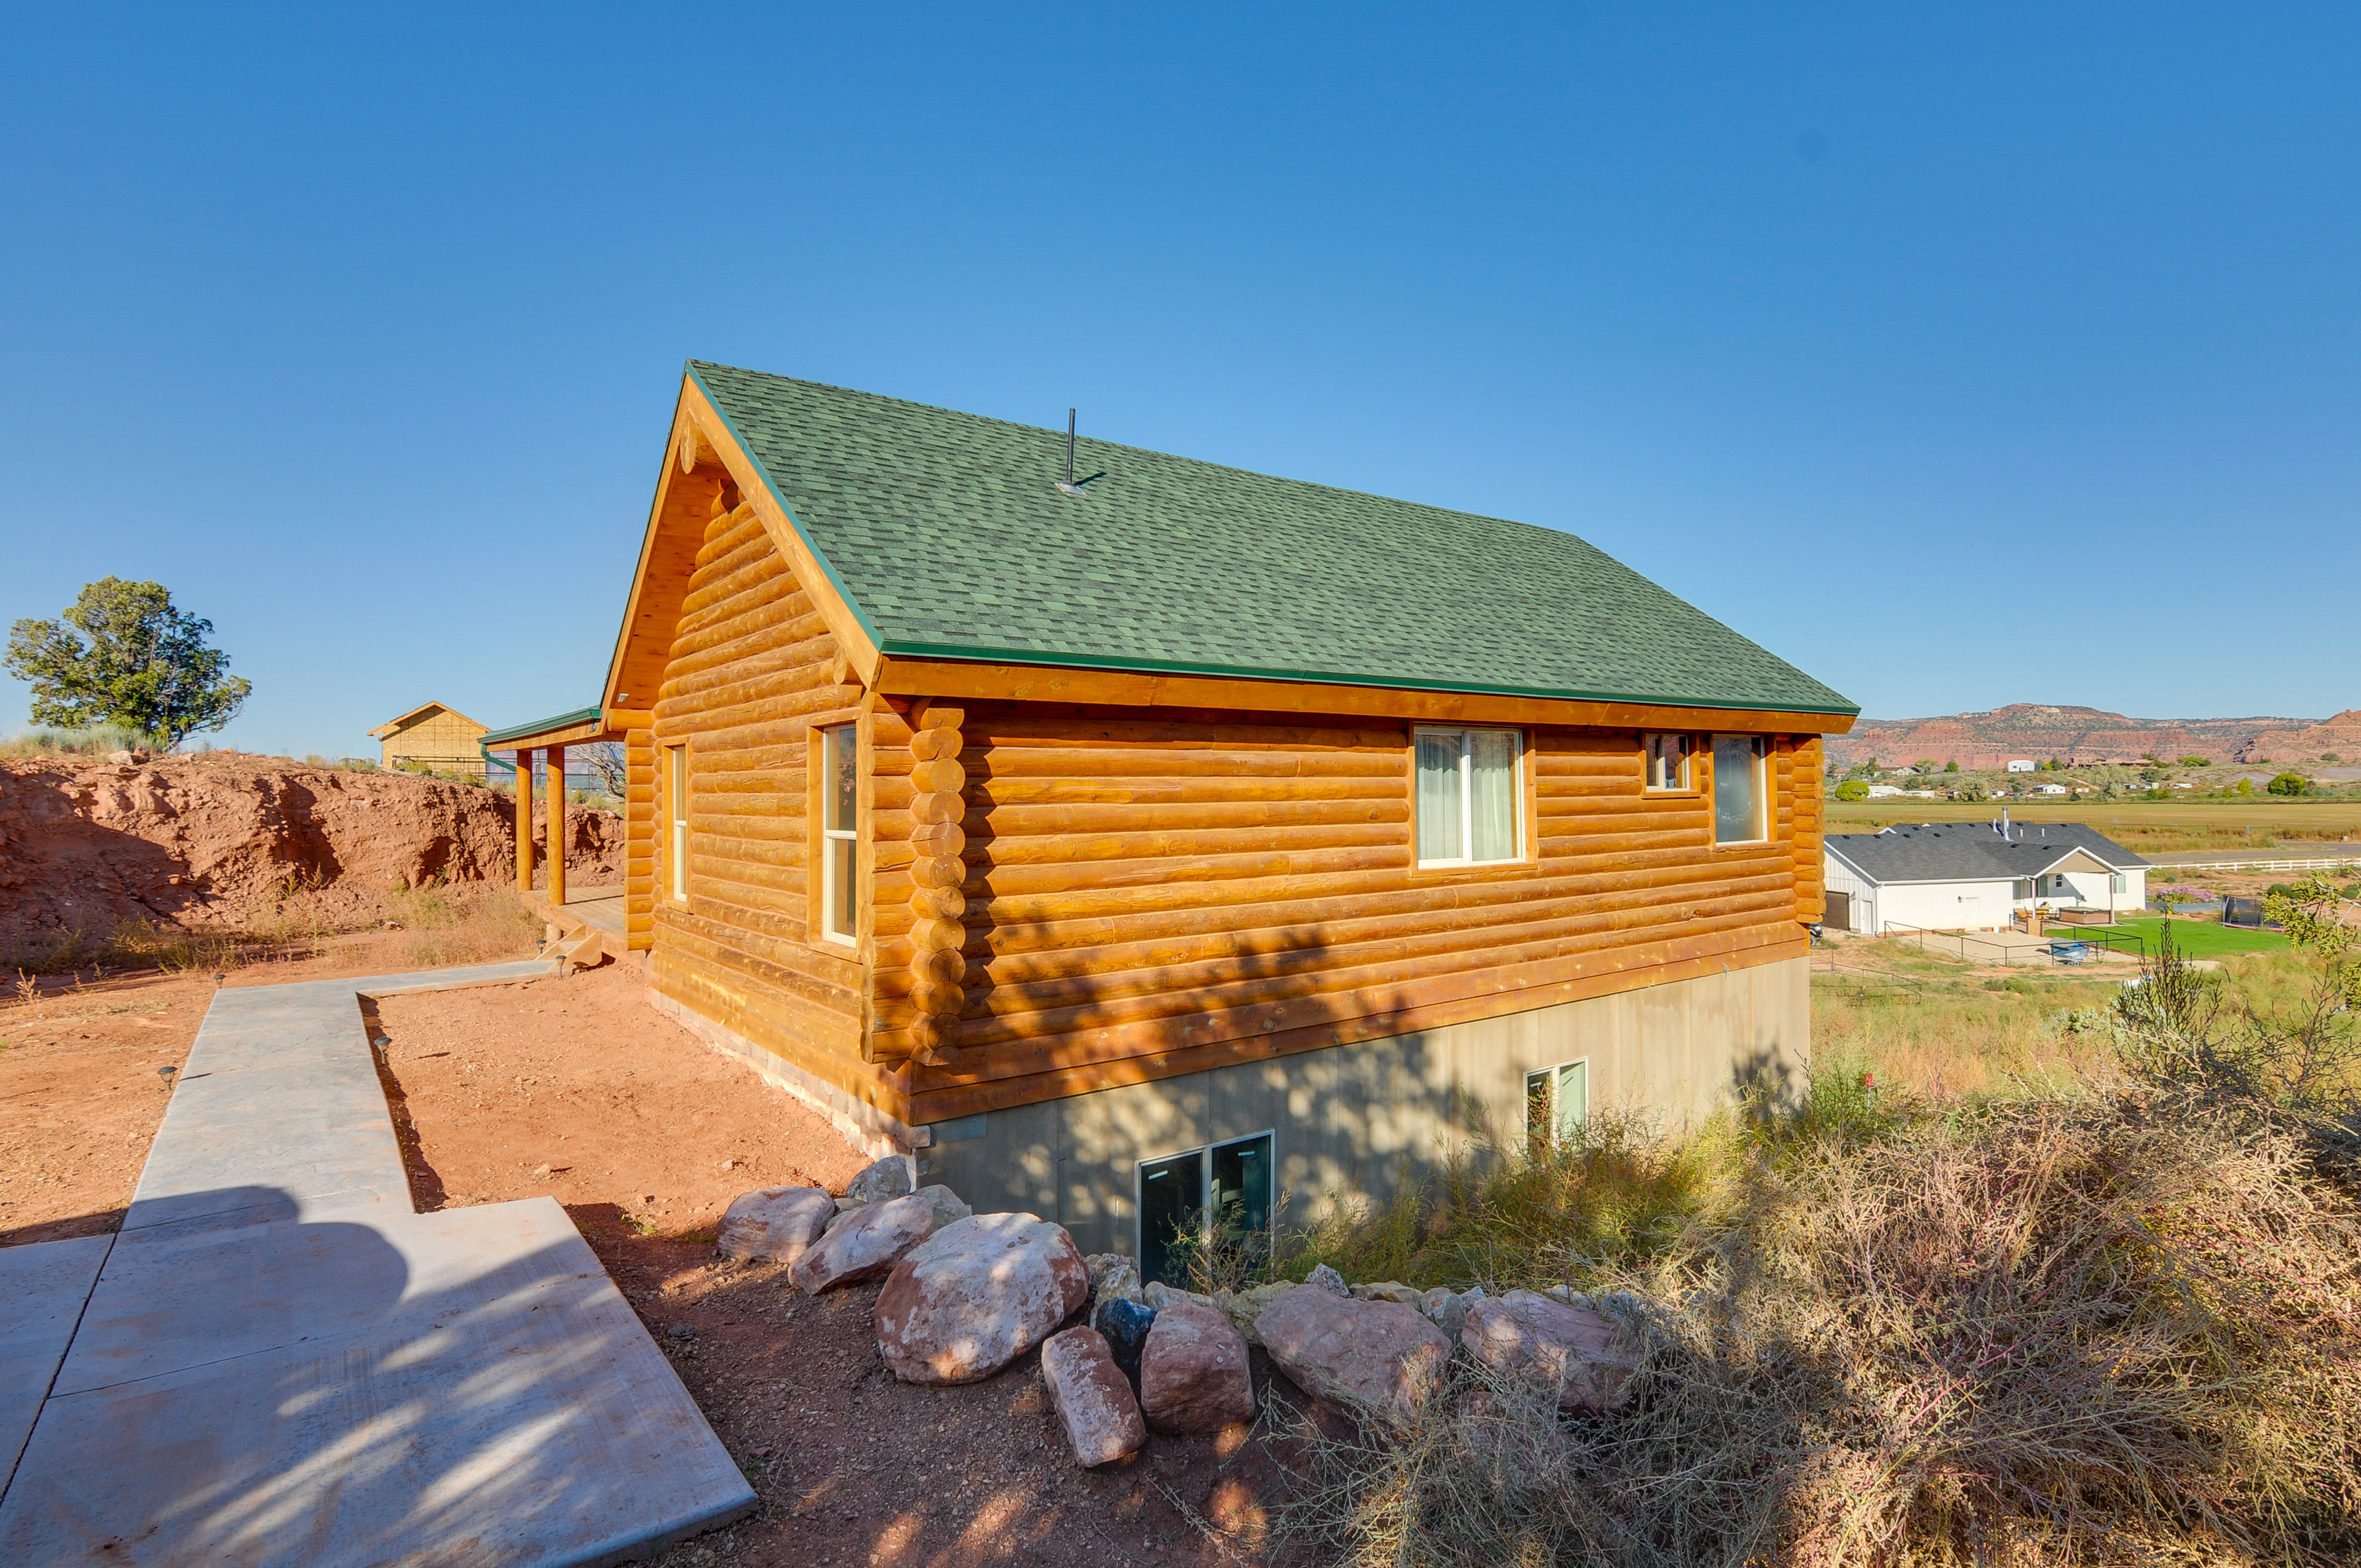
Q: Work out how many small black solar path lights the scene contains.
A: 5